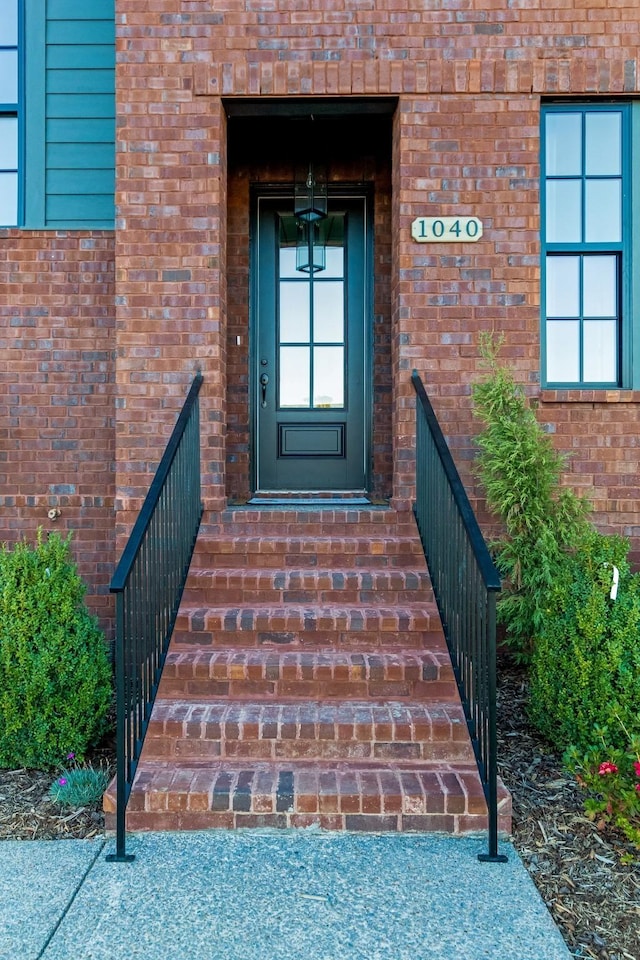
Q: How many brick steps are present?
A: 7